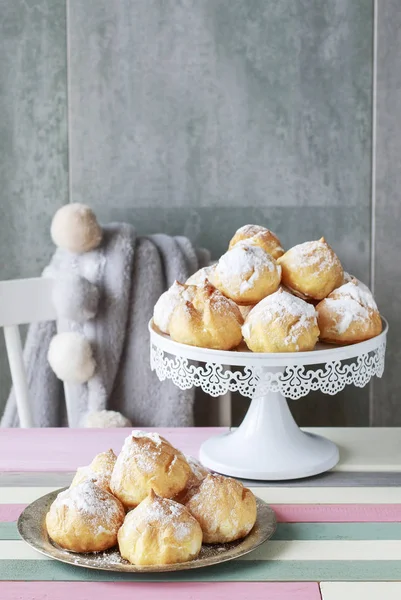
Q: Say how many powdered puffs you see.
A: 15